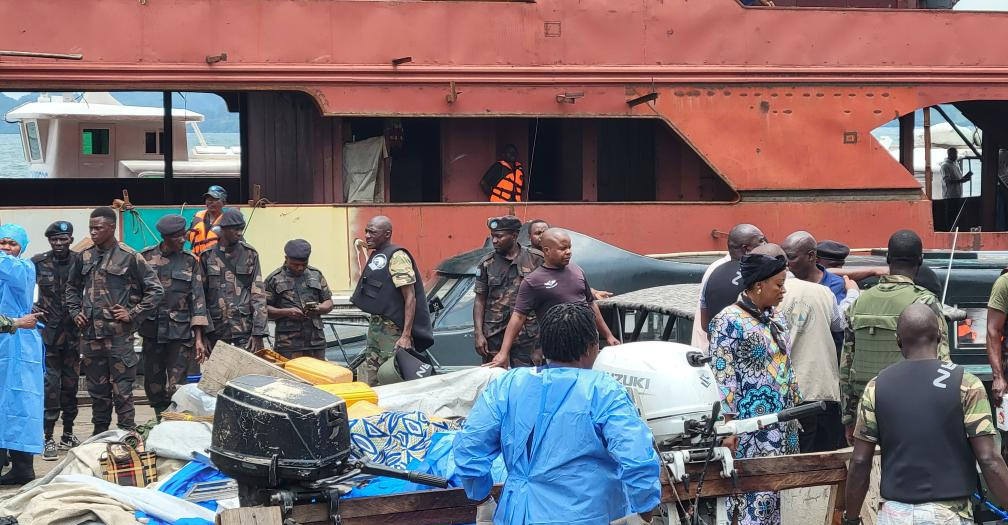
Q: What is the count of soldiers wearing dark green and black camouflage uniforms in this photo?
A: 6